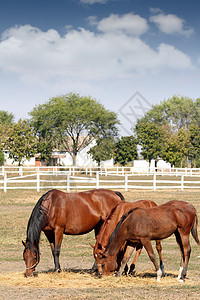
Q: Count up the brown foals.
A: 2